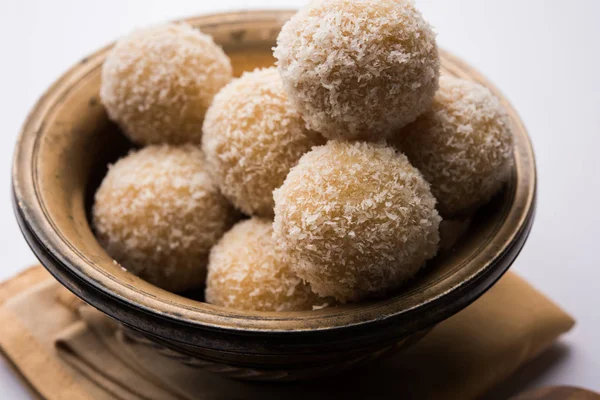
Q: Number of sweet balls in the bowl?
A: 7